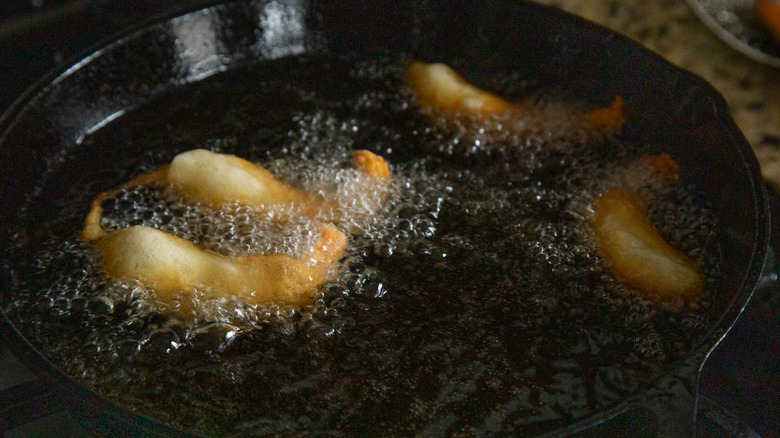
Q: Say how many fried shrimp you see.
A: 4